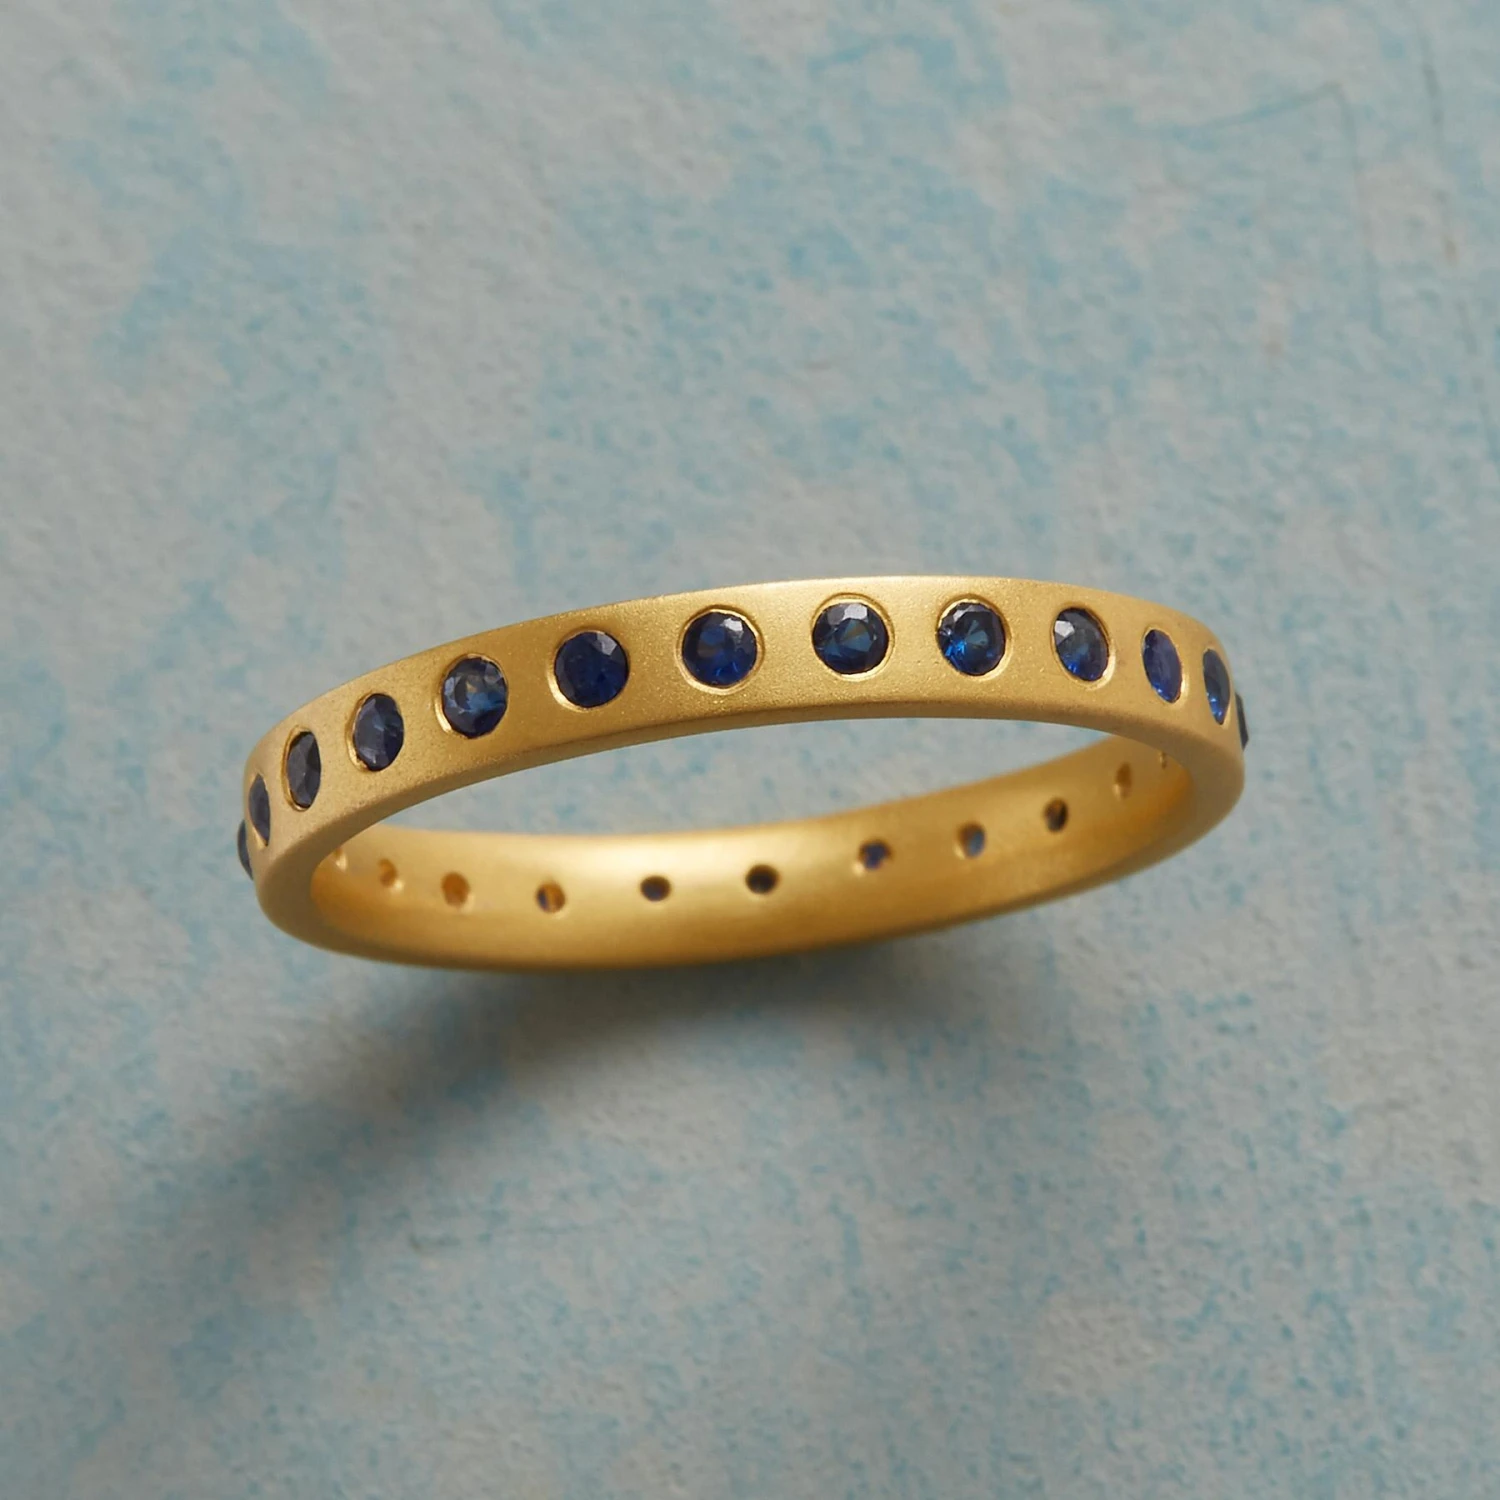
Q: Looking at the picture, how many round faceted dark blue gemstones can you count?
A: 13